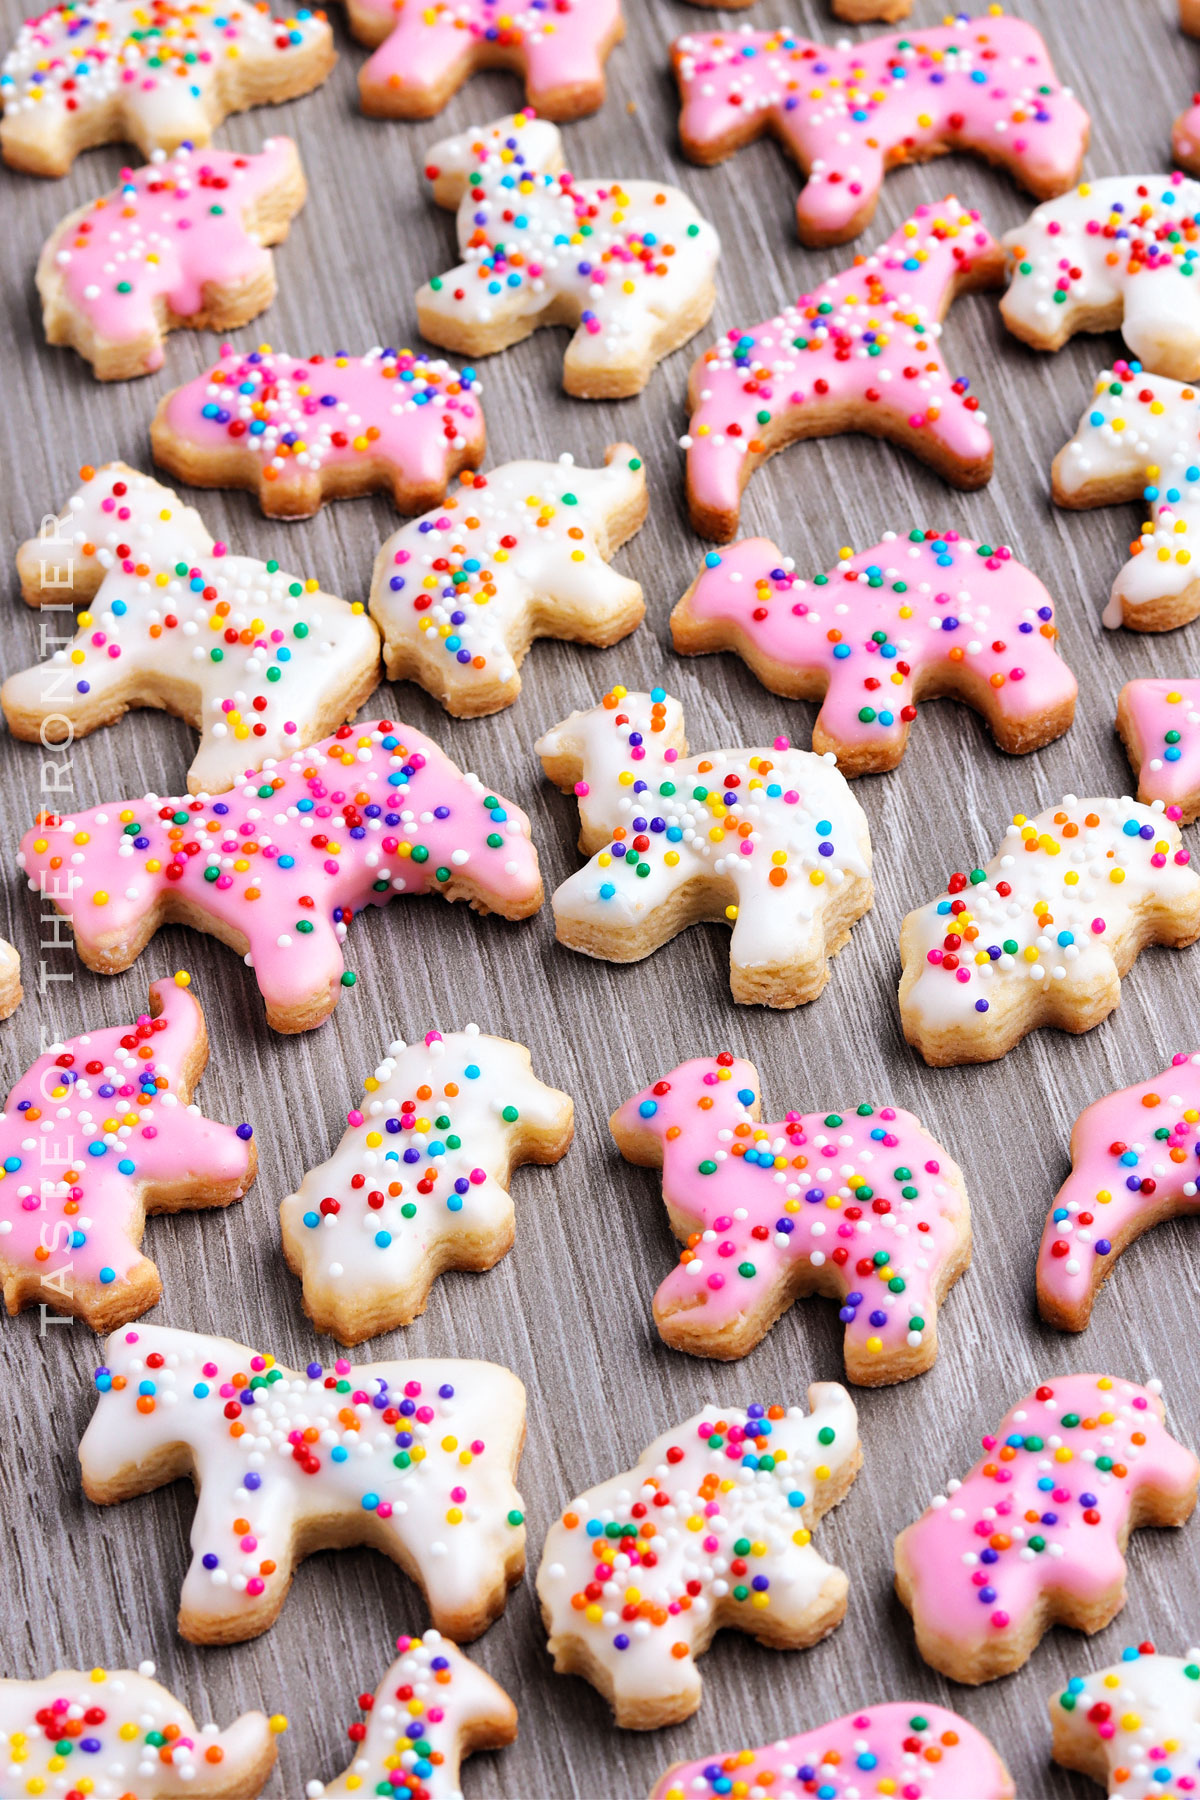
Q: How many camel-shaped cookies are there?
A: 4